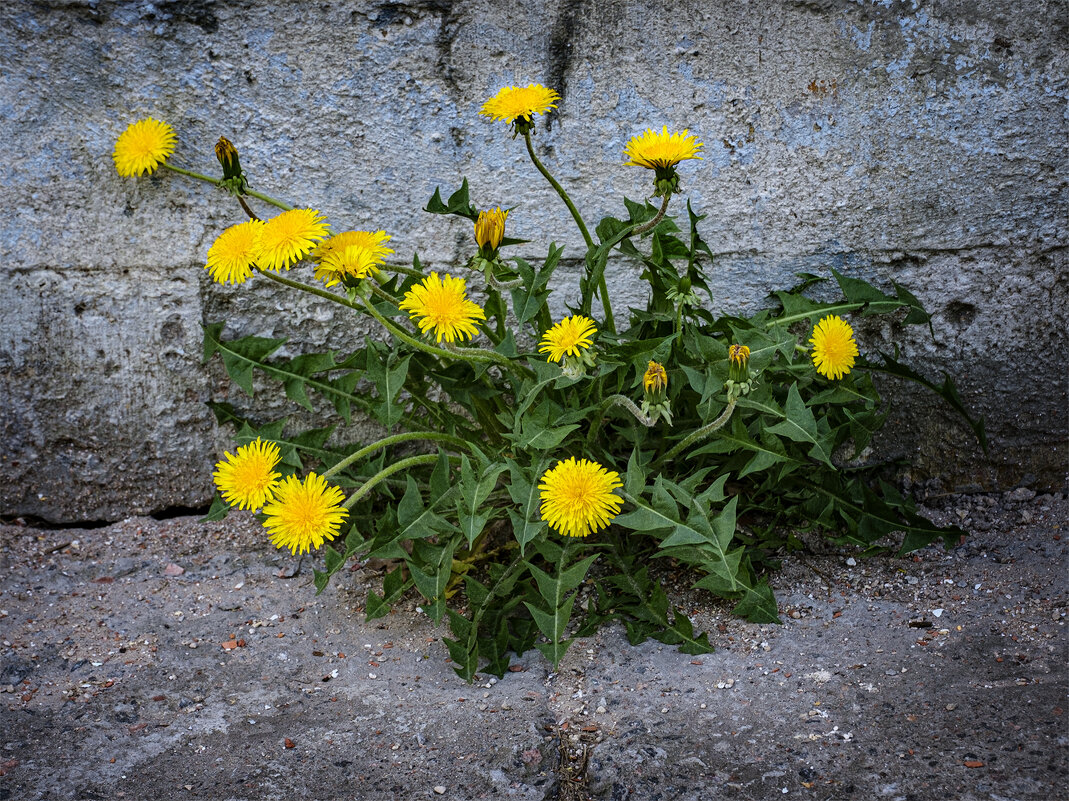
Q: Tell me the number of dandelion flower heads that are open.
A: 12